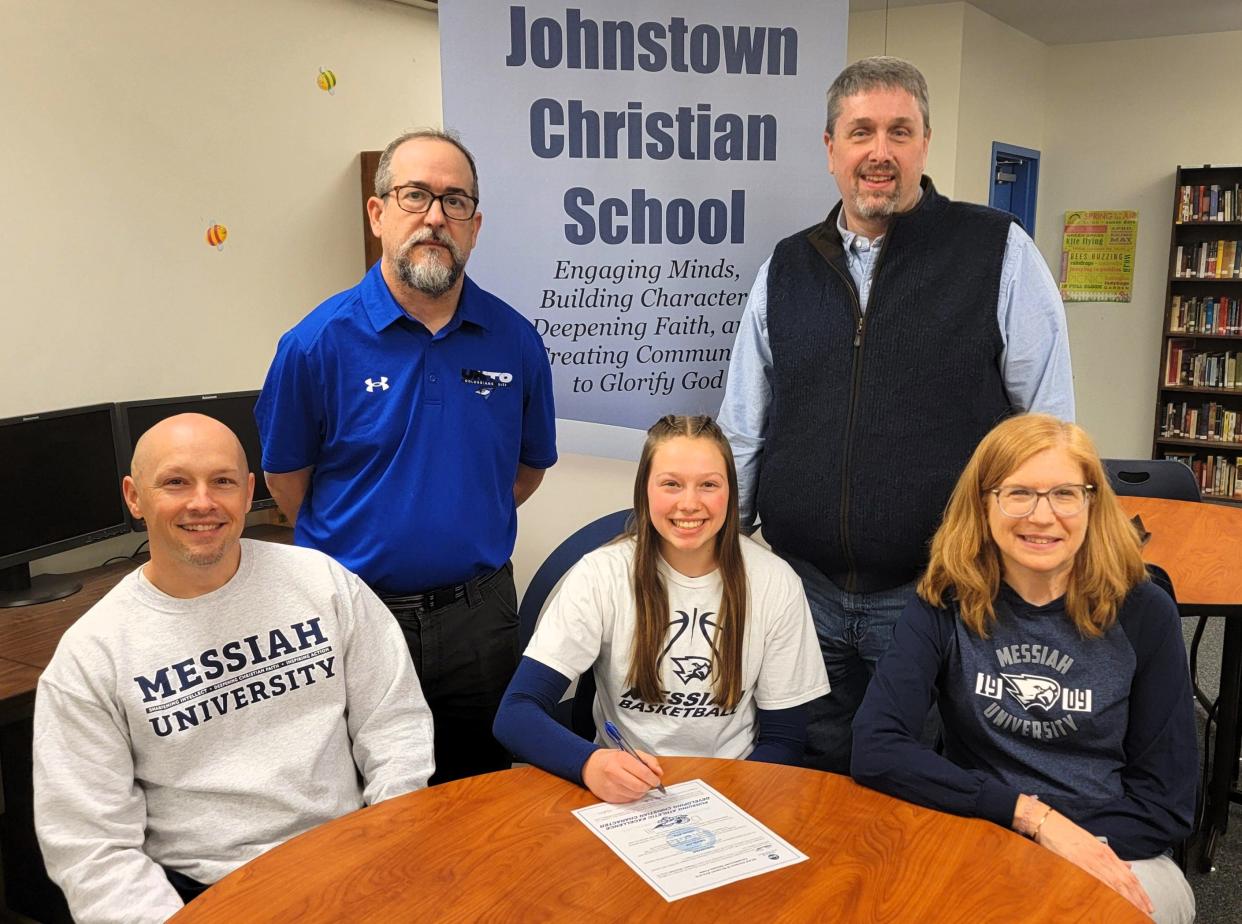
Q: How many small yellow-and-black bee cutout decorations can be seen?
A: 2